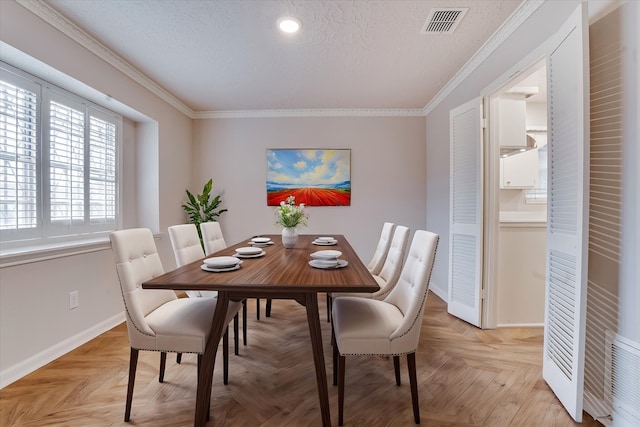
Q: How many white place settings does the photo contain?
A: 5